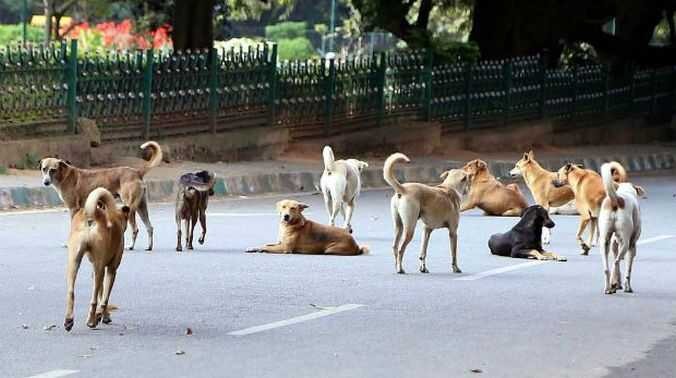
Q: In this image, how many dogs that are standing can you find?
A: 8